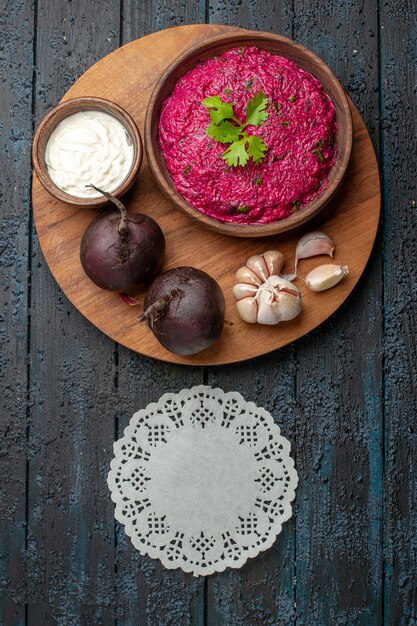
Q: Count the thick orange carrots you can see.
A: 0